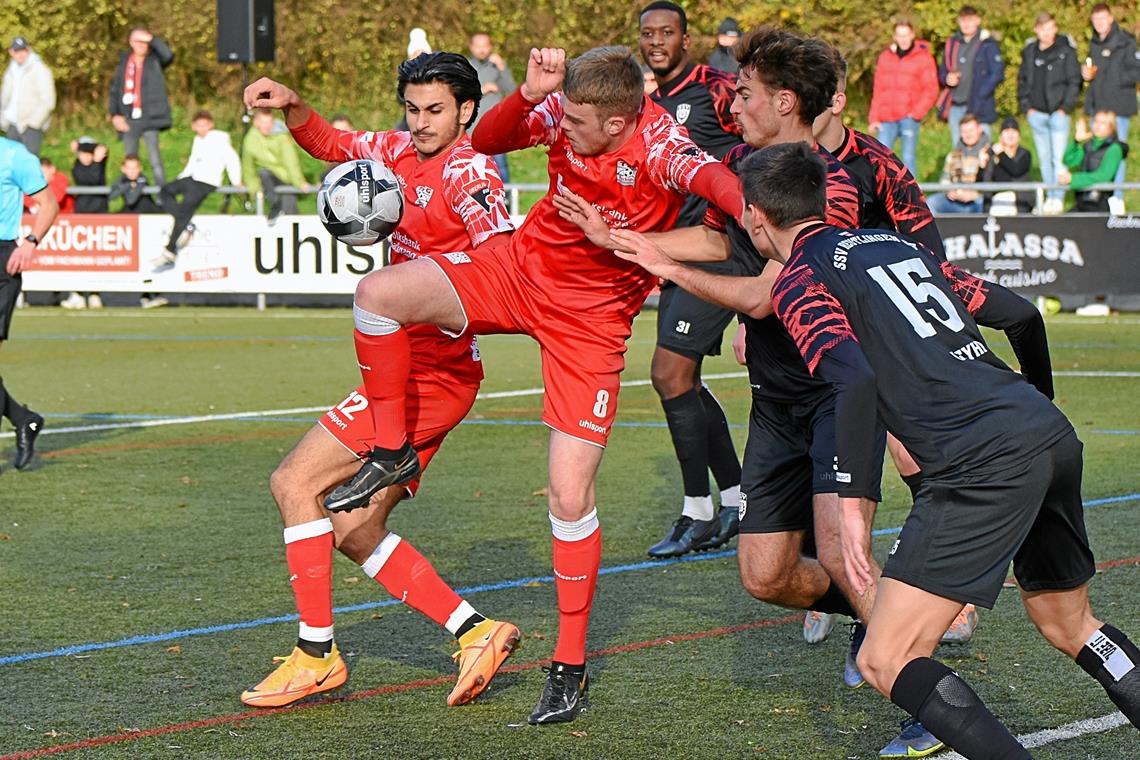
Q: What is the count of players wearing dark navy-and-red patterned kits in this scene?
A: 4